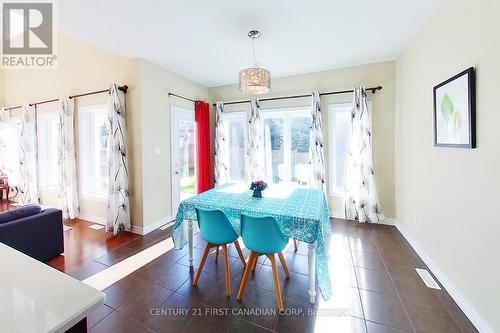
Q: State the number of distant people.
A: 0